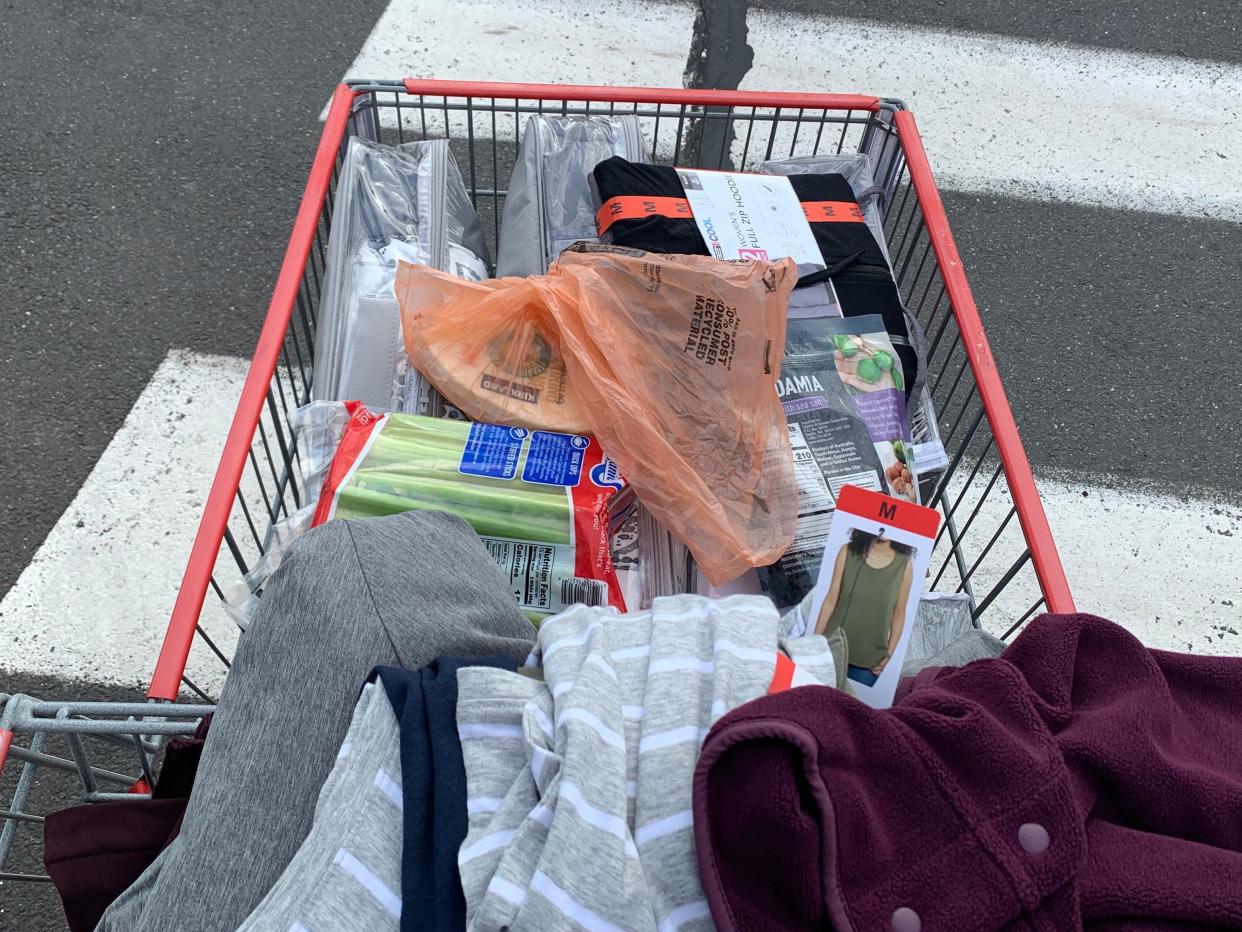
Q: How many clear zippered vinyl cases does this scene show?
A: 3